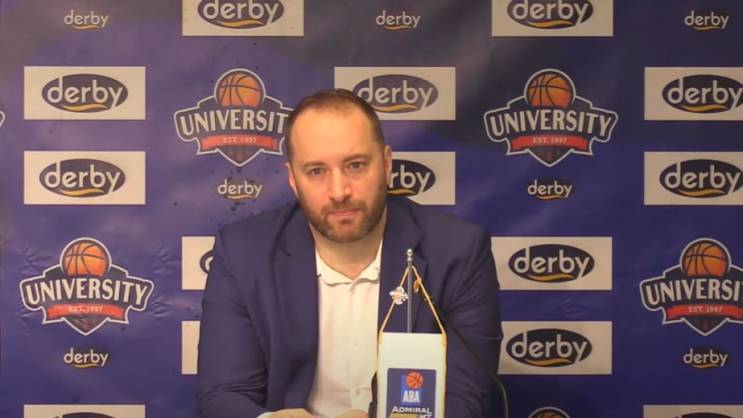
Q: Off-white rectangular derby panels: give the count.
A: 14